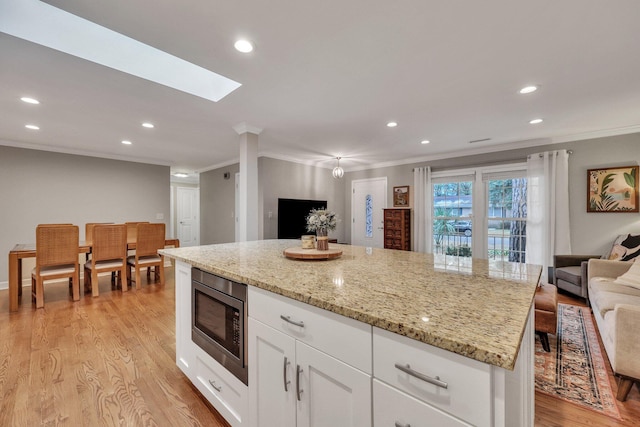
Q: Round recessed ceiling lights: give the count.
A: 9